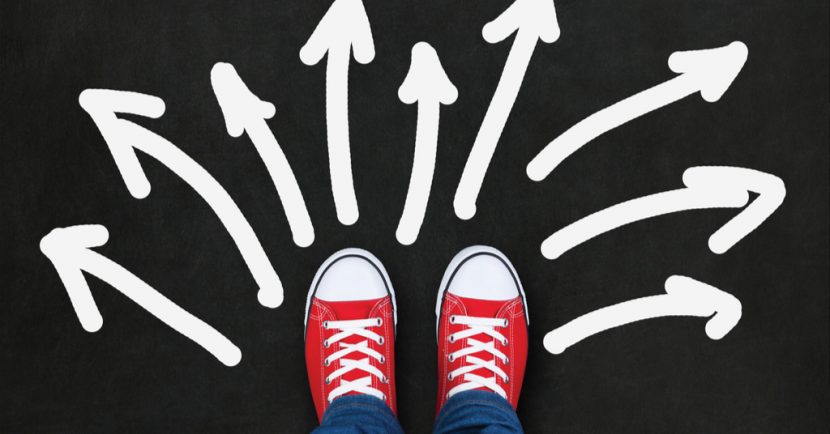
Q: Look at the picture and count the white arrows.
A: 9